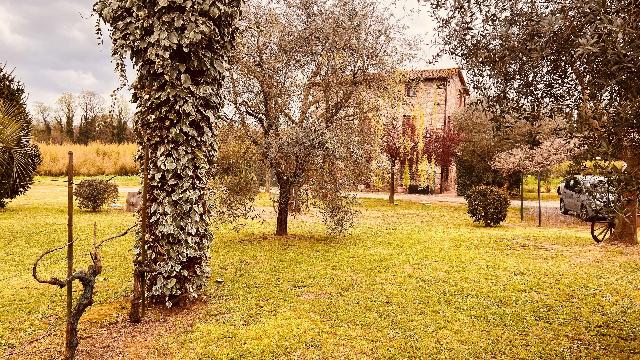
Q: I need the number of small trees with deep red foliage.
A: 2